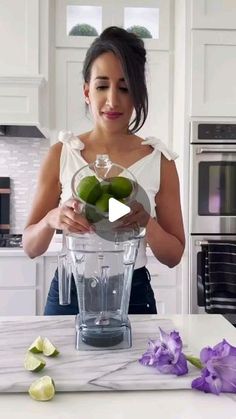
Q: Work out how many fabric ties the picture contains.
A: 2